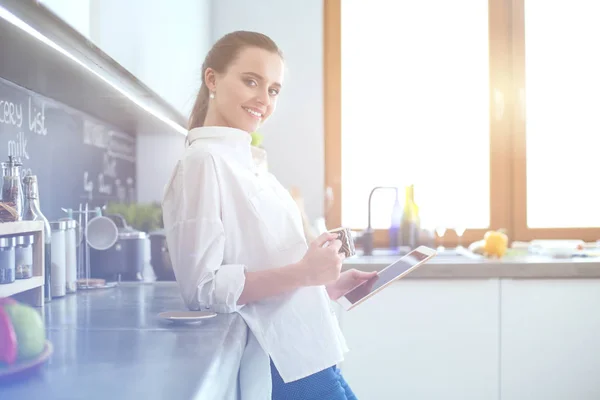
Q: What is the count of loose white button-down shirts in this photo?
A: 1